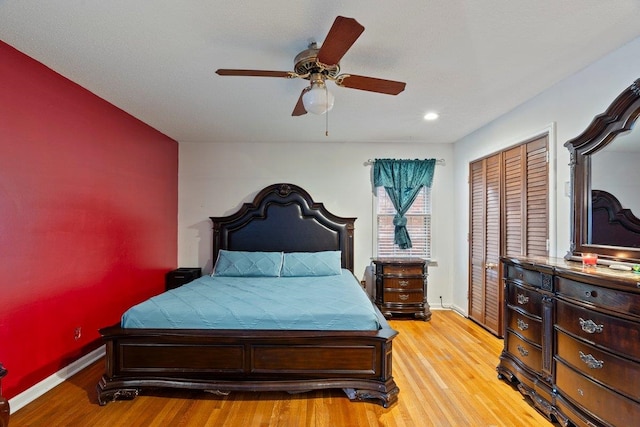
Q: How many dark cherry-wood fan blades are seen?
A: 4